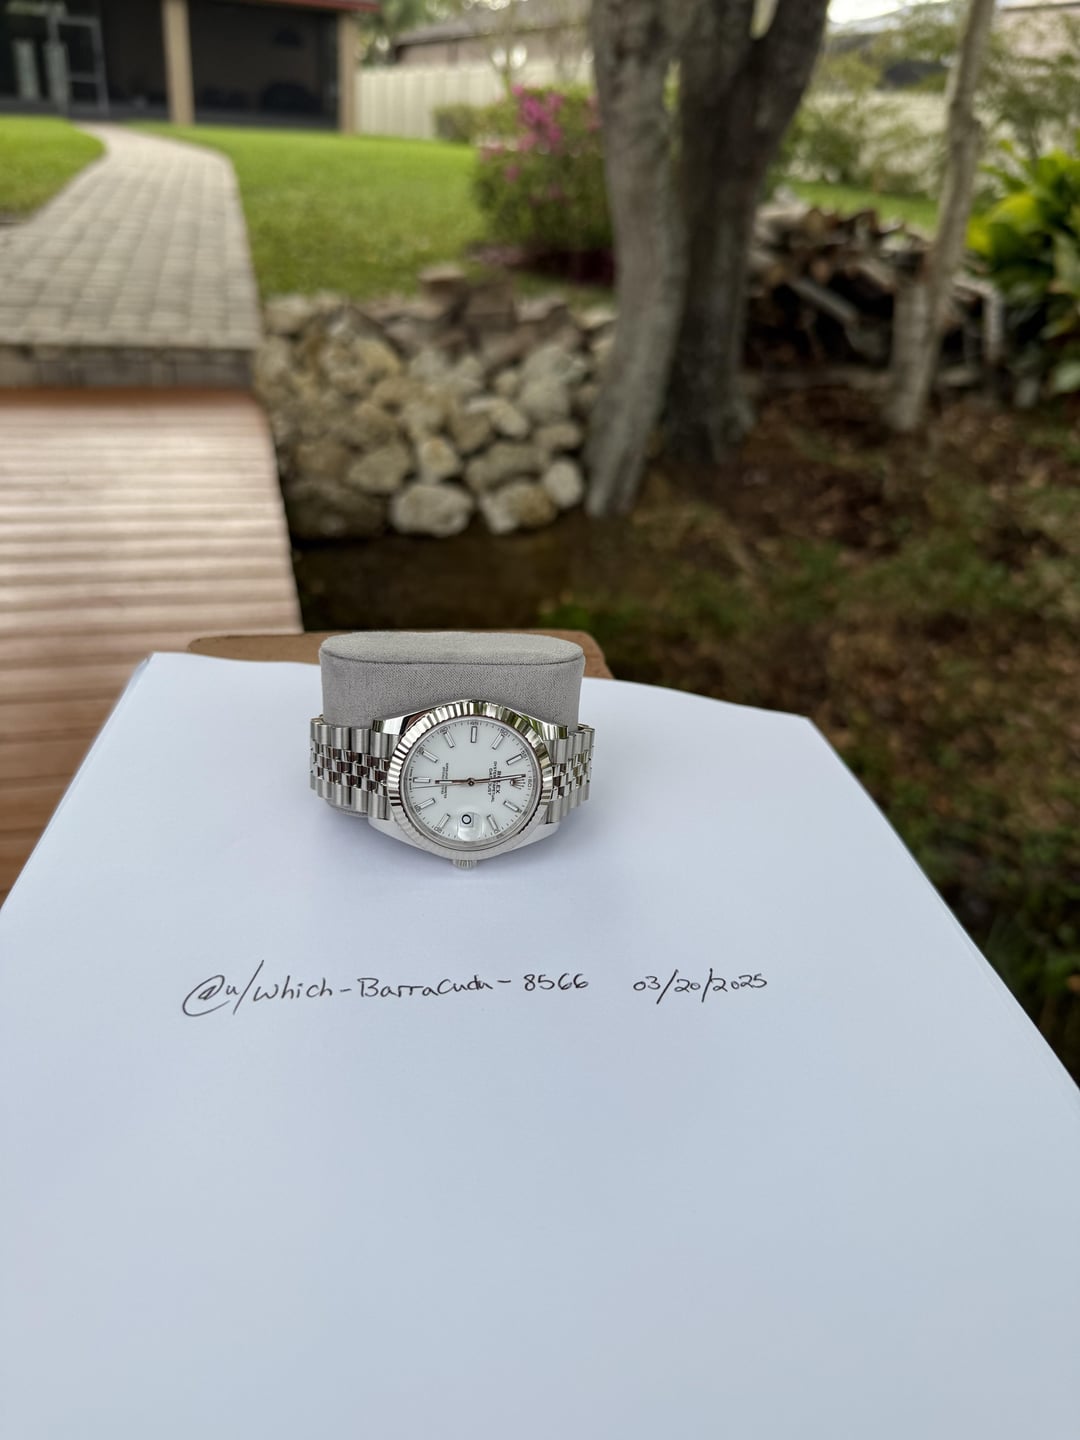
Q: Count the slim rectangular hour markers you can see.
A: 10